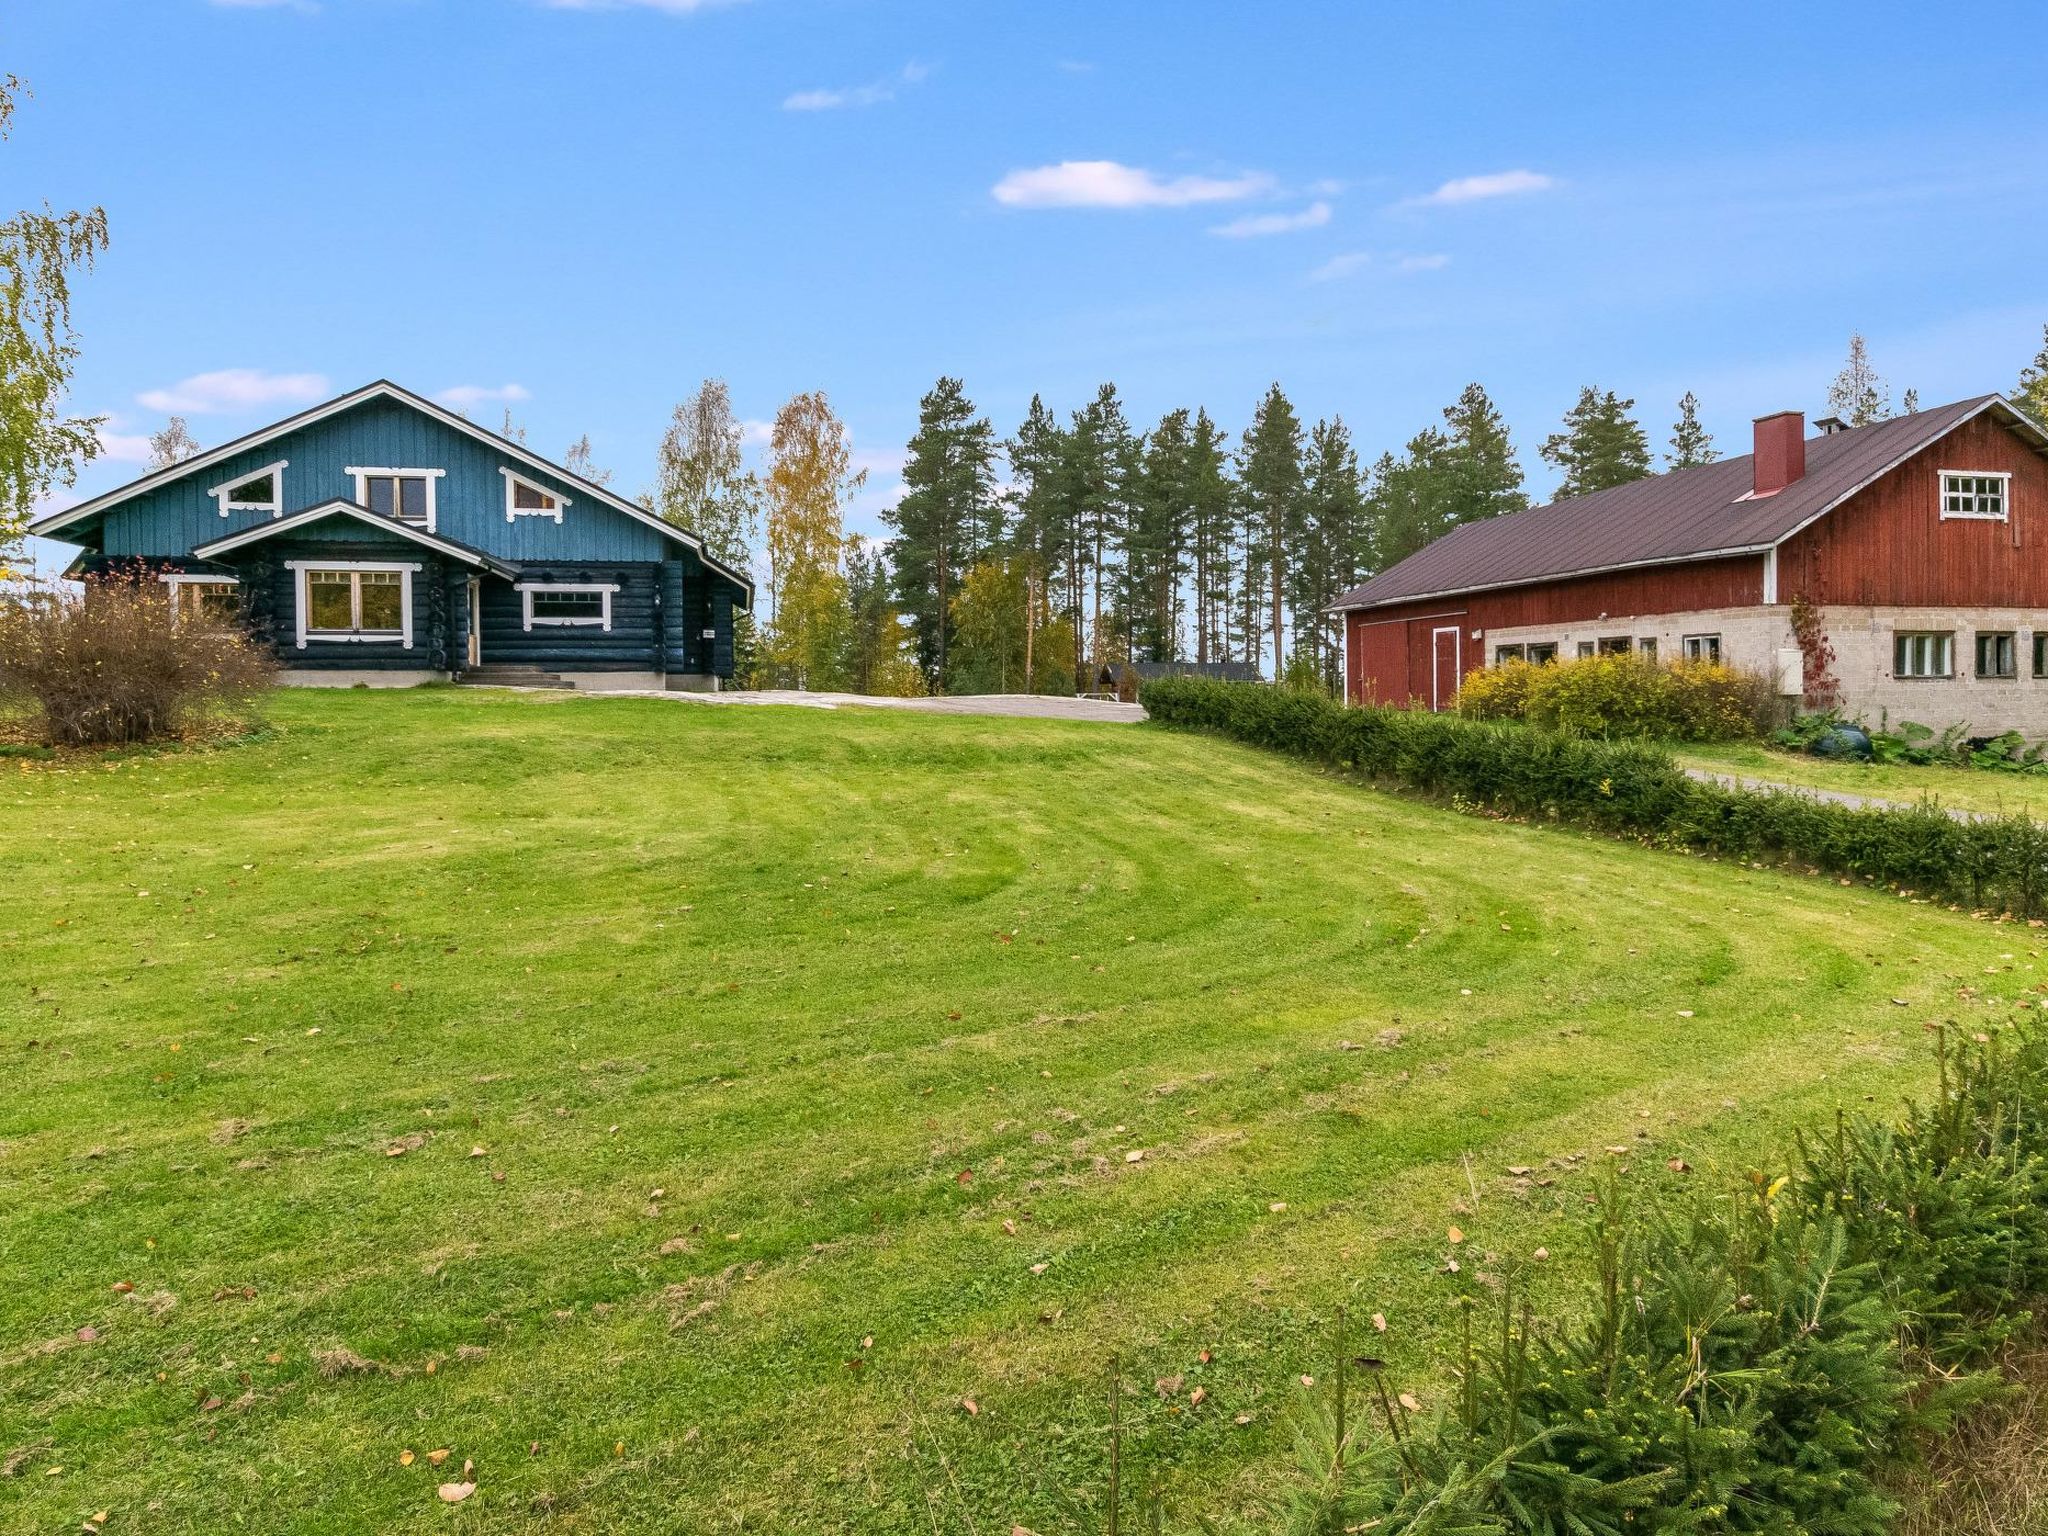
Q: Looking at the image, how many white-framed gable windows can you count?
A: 4